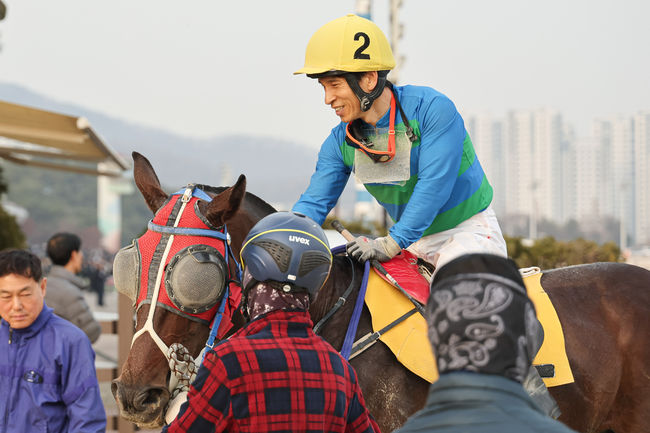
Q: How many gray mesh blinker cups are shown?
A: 2